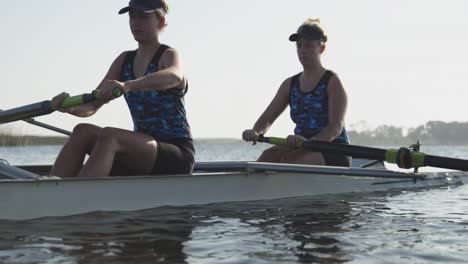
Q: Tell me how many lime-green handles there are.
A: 2